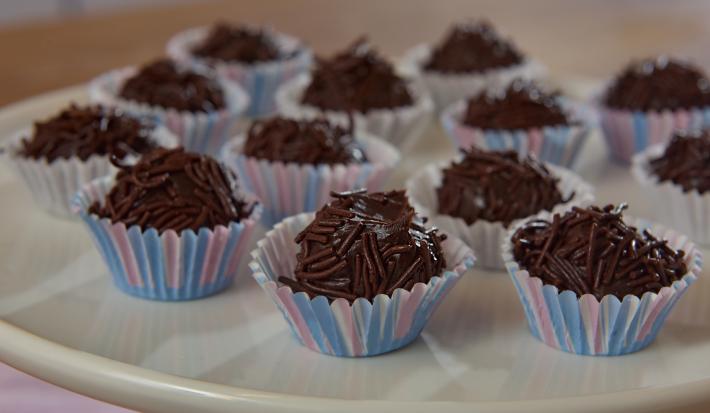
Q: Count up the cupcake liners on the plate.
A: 13